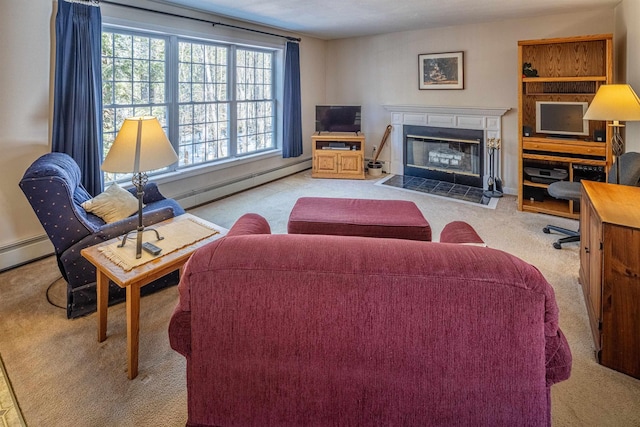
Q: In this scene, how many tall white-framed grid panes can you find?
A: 3